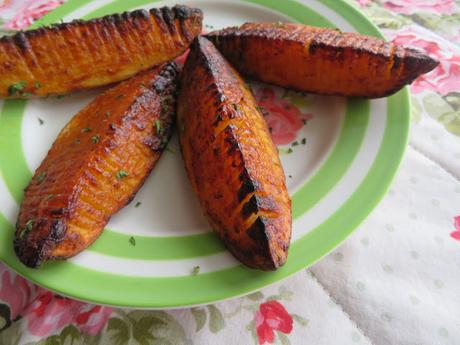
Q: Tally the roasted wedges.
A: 4